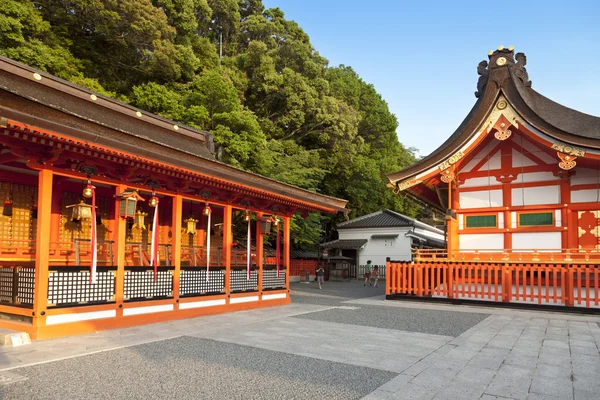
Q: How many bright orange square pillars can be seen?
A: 6